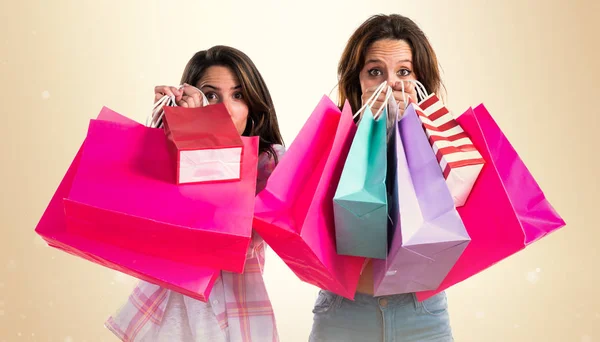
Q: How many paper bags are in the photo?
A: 8